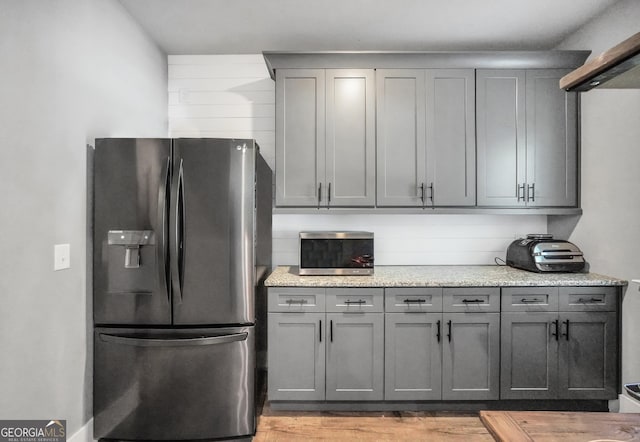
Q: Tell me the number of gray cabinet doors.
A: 12